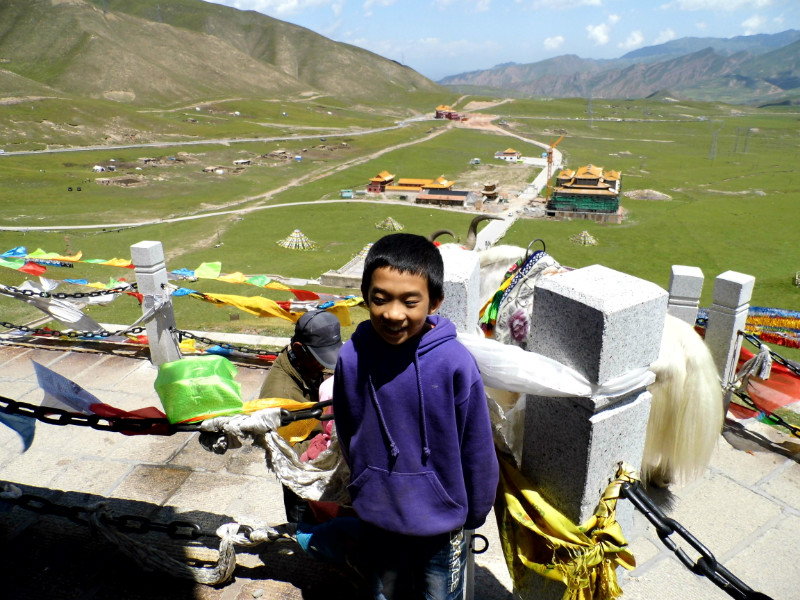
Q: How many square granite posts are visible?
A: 5